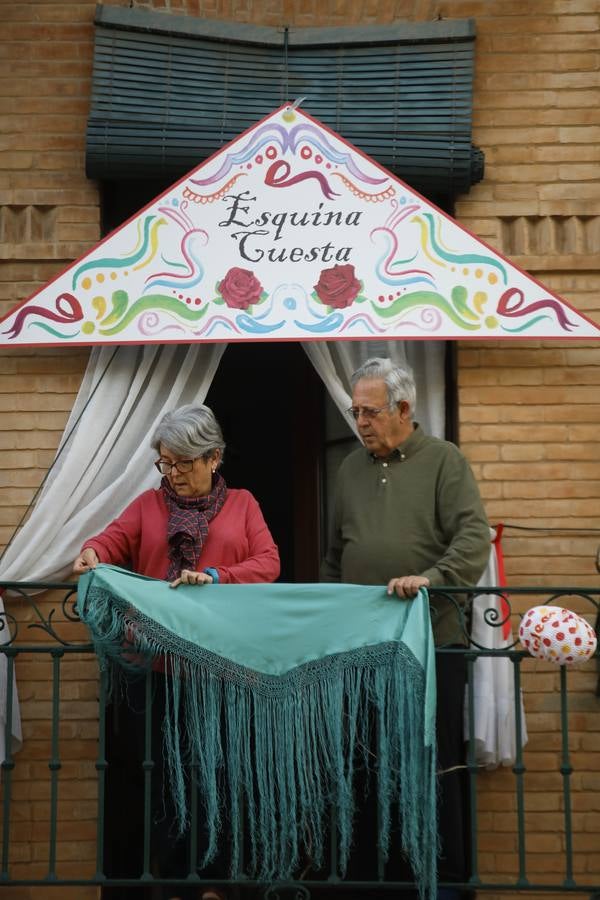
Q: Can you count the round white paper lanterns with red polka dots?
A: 1